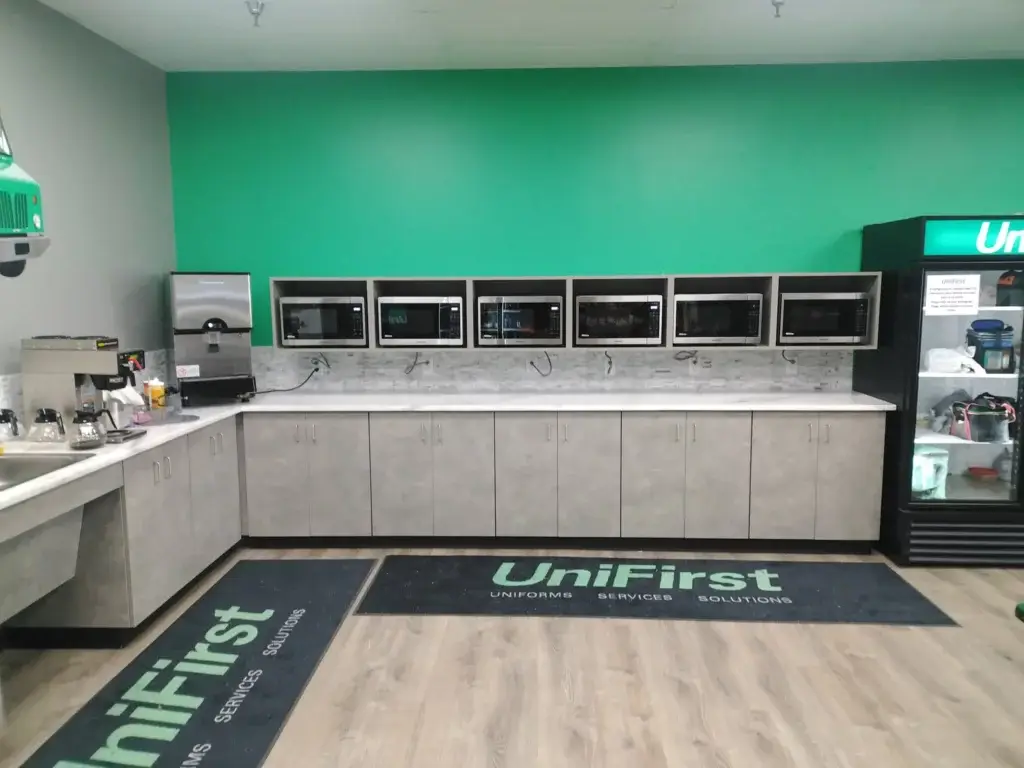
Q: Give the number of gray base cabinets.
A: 7